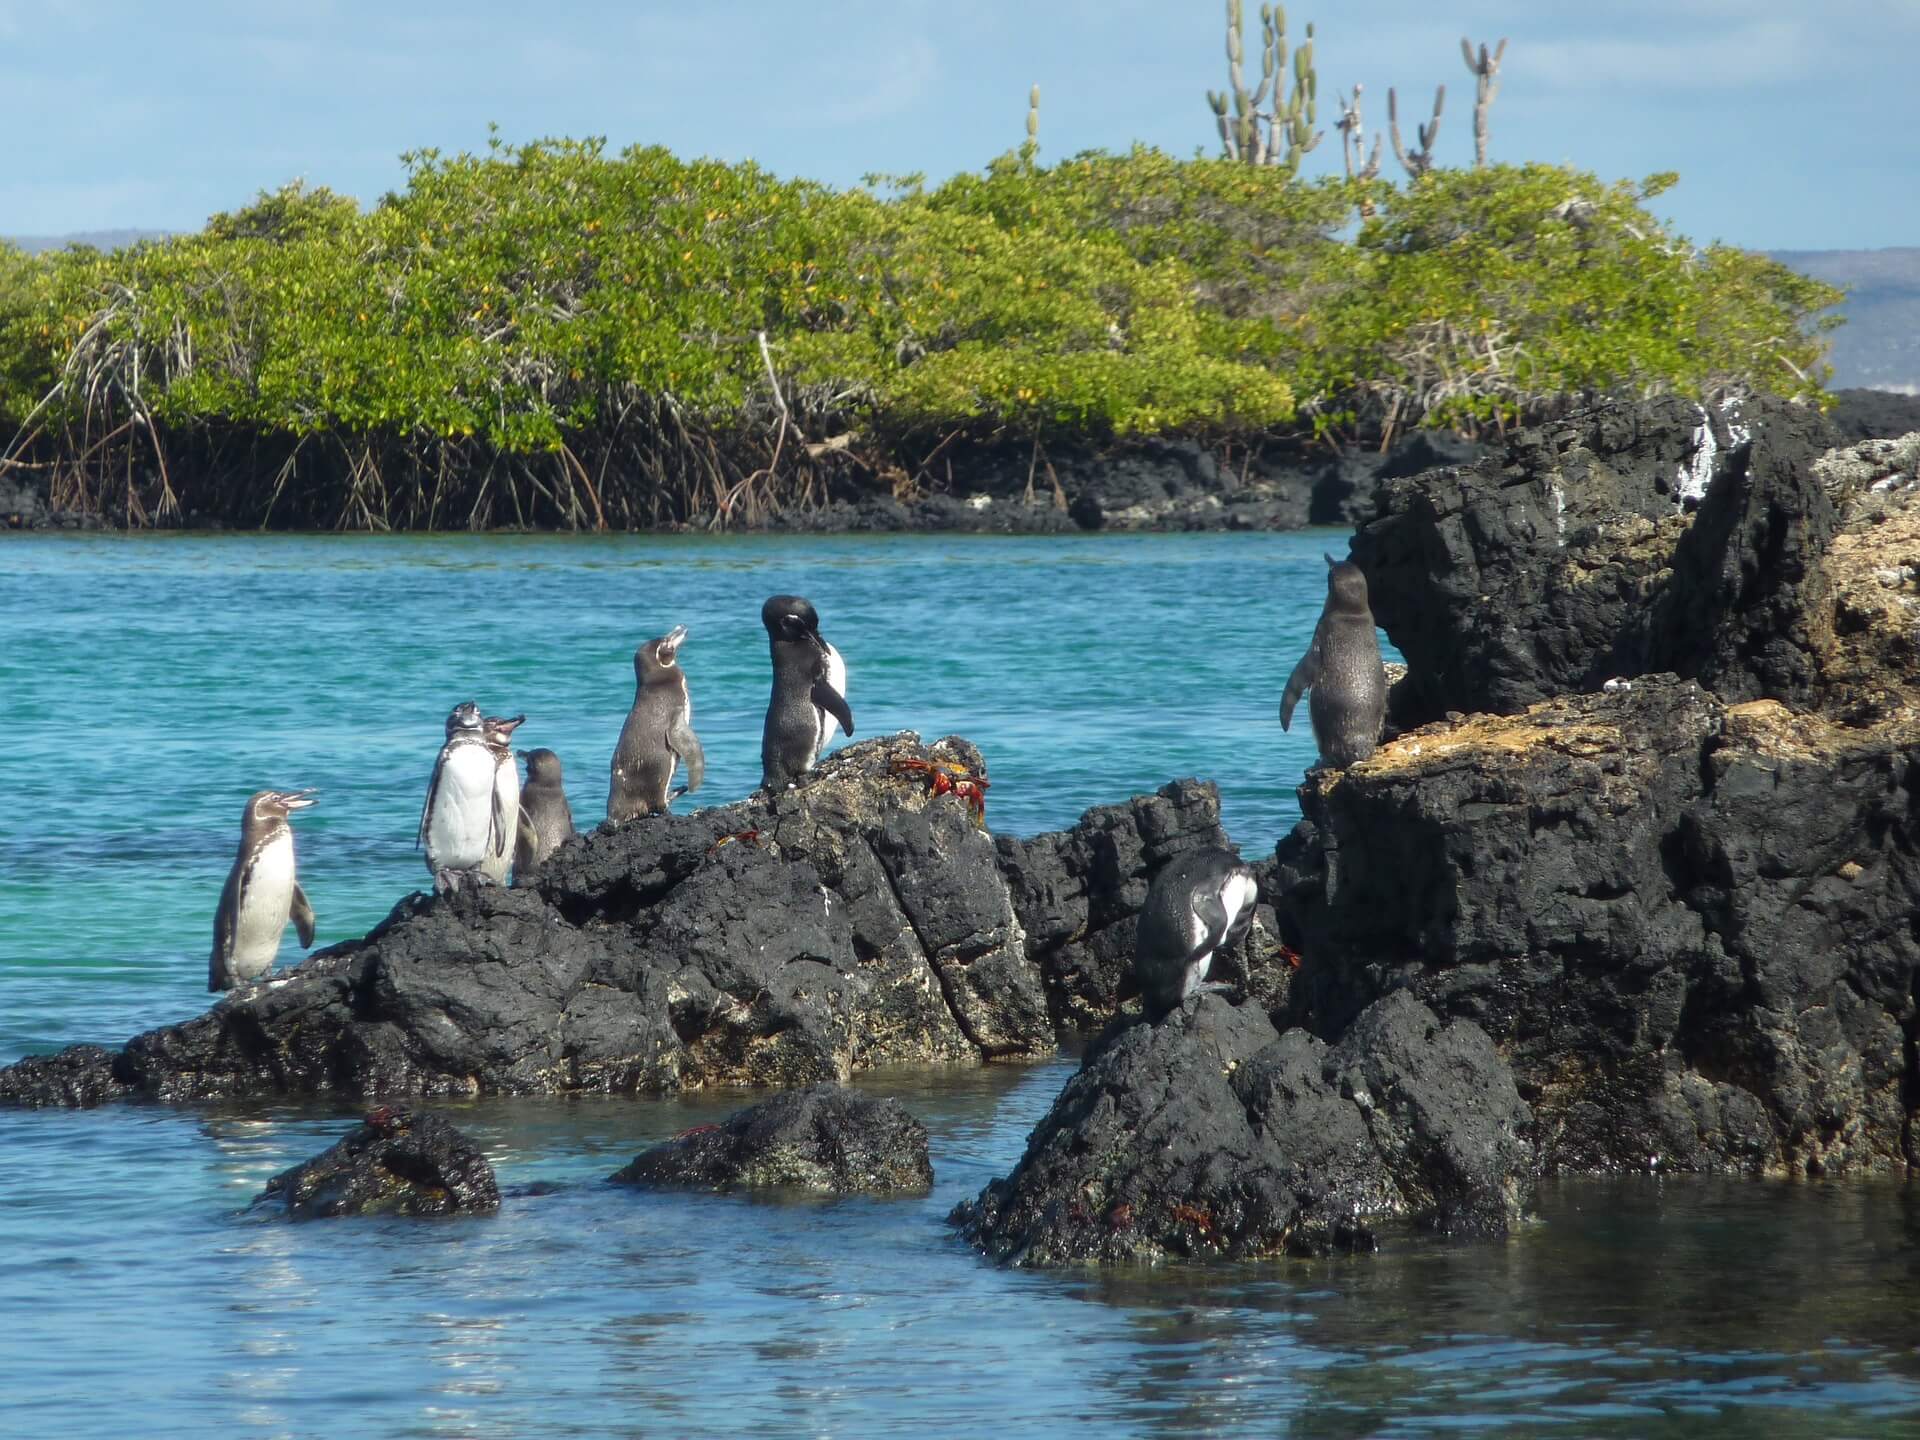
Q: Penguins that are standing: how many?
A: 8